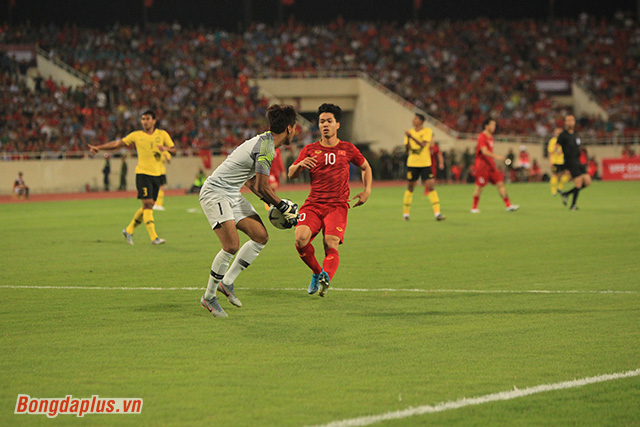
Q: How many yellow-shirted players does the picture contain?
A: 4